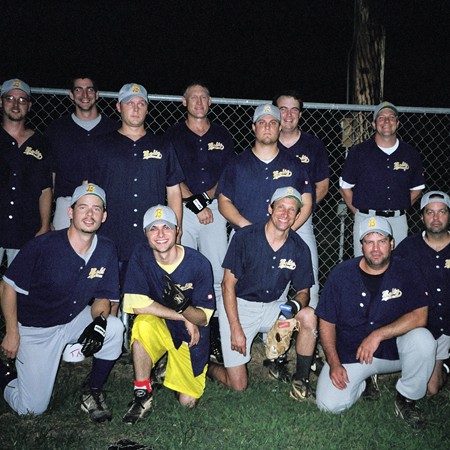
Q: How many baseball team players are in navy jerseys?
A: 12